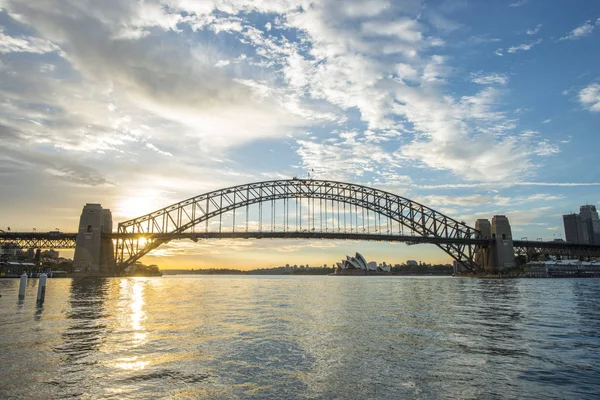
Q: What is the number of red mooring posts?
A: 0